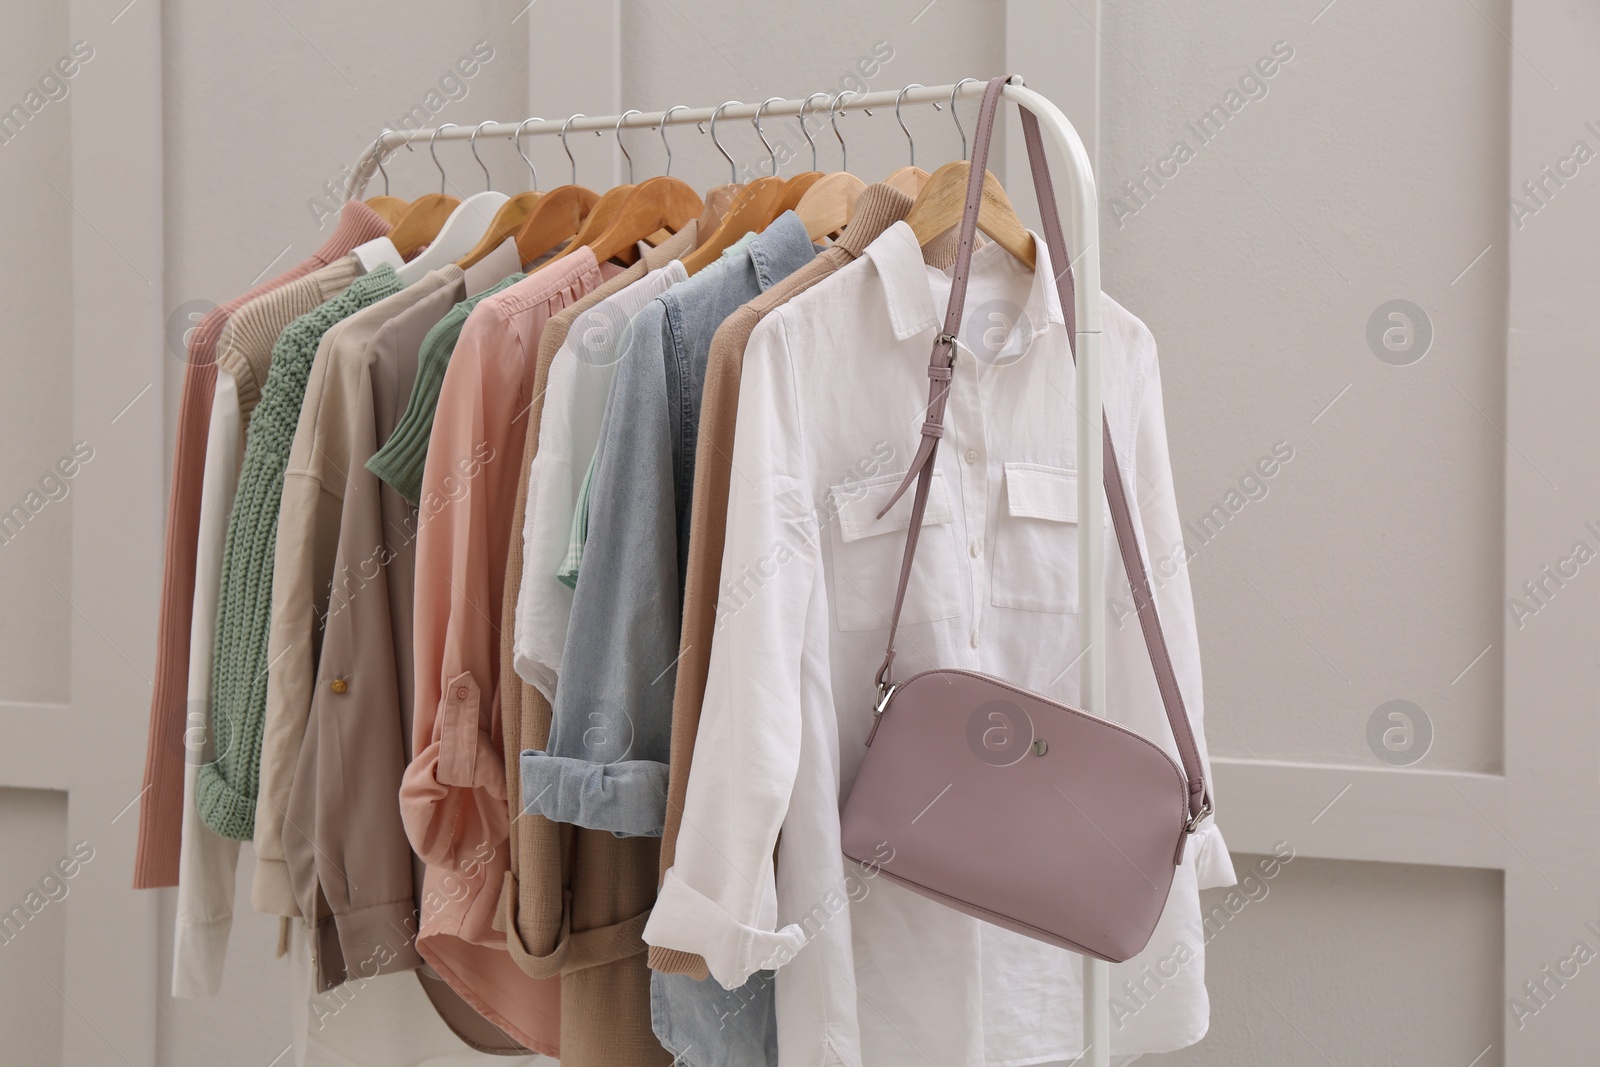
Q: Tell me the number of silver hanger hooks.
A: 13